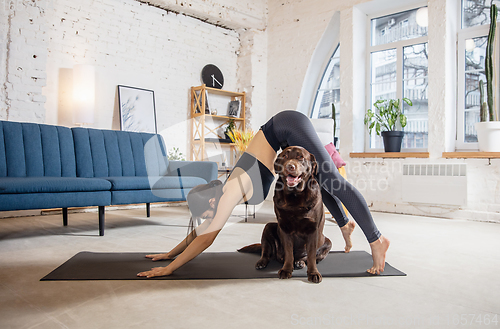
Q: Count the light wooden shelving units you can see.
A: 1